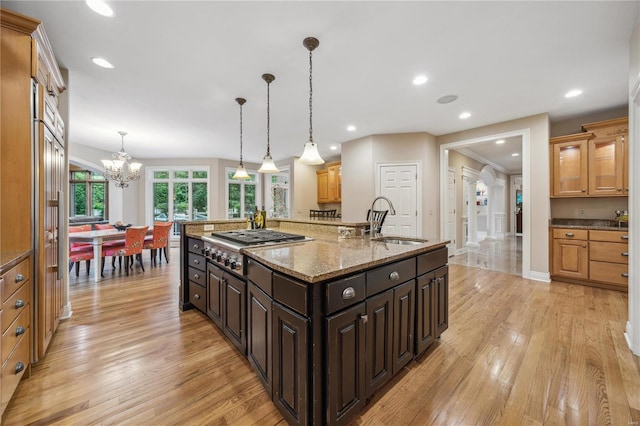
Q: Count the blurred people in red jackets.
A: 0